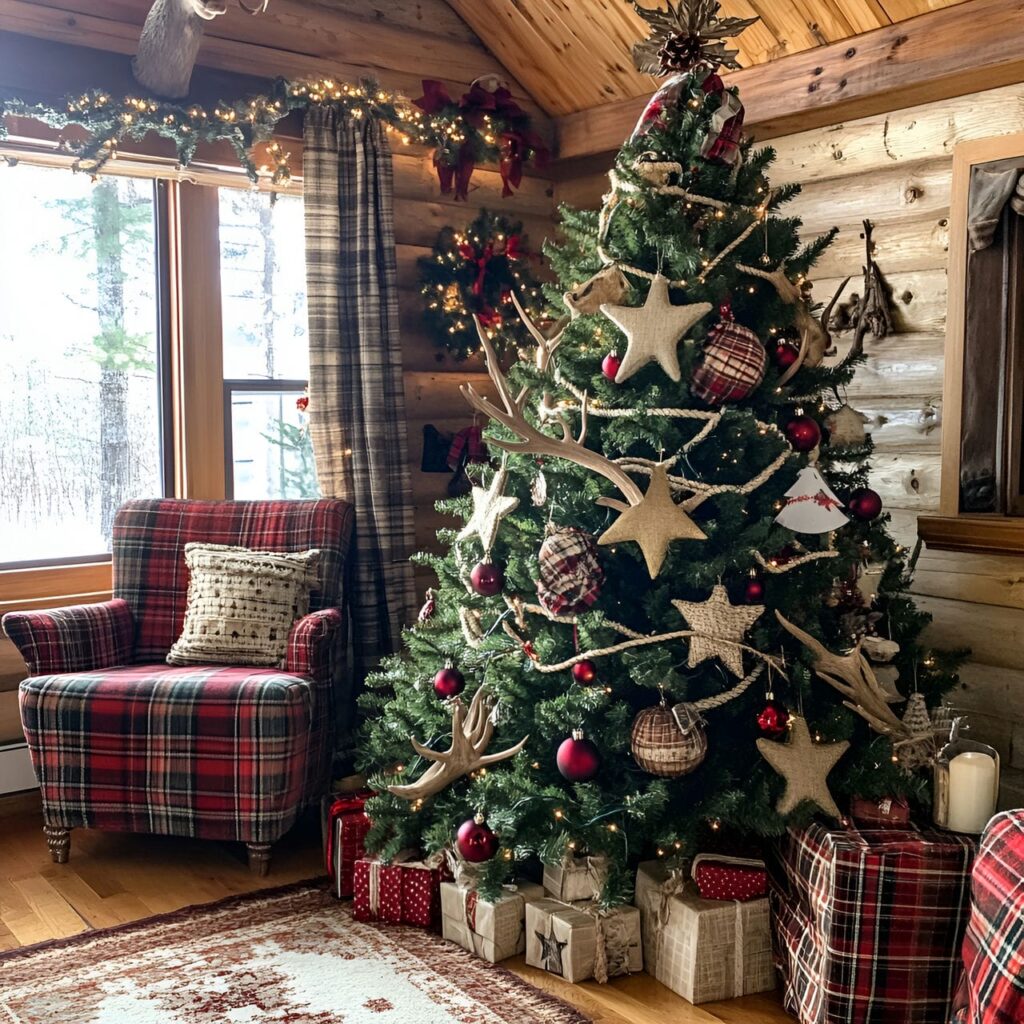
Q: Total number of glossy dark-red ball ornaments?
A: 11